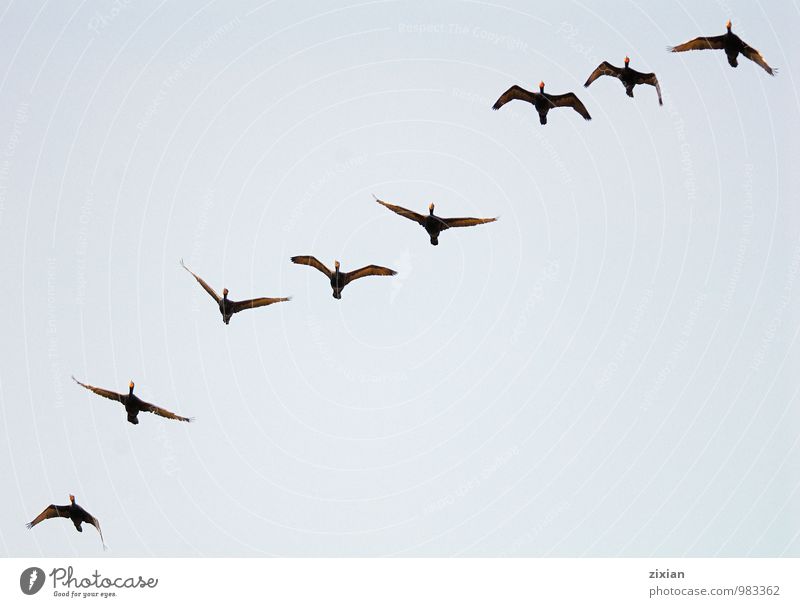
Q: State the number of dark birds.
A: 8